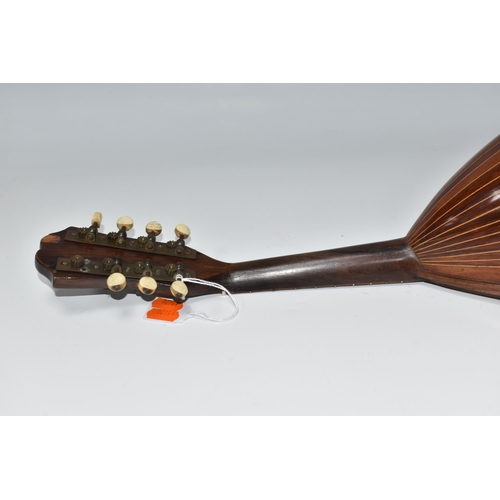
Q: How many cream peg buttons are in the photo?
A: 7